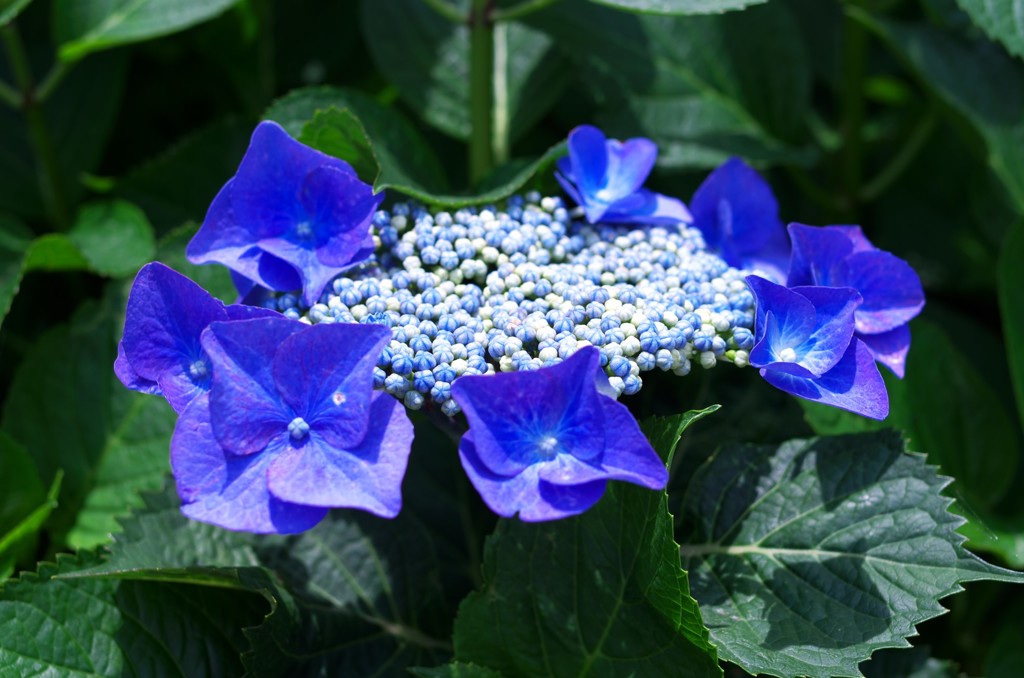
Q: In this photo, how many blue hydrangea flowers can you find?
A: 8